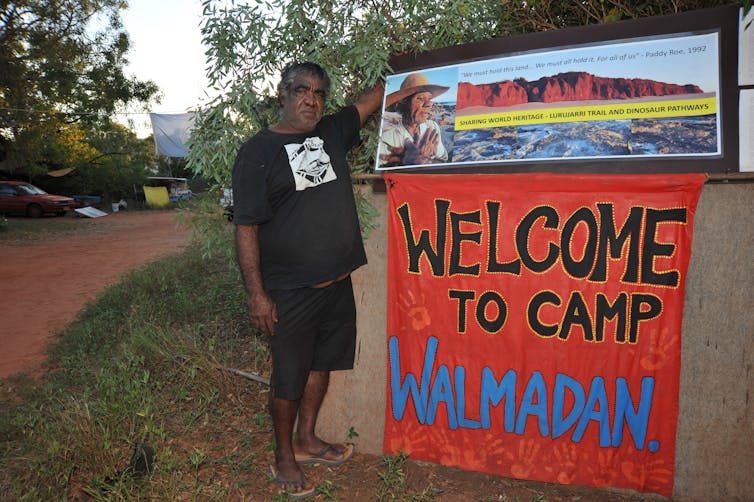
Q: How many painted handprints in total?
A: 9